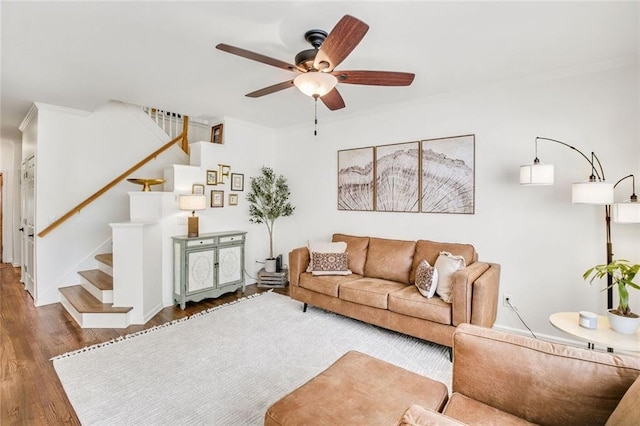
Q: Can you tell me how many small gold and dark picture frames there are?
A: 5